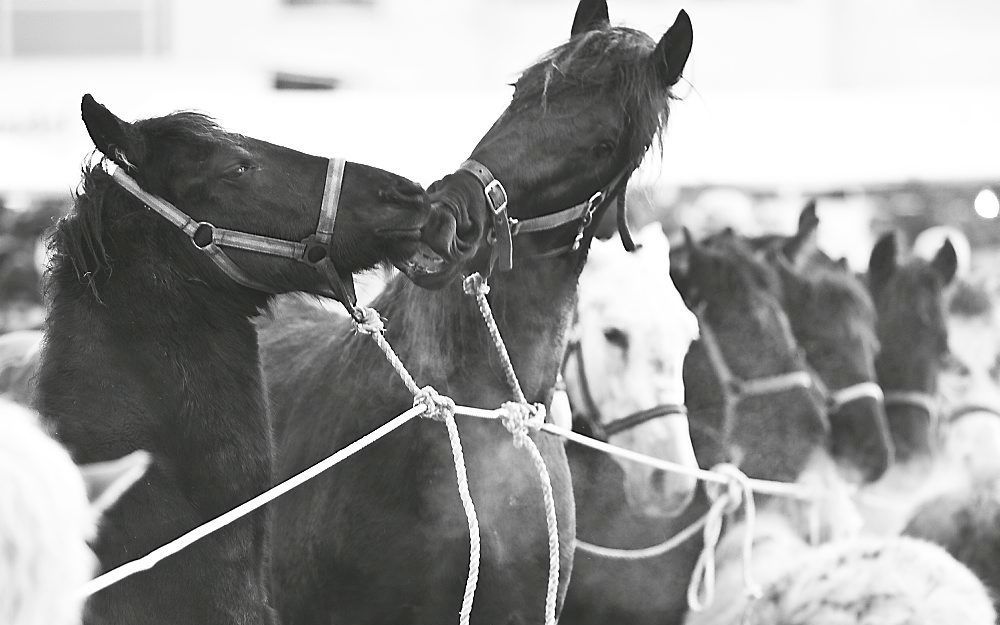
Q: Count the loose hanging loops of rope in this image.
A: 1